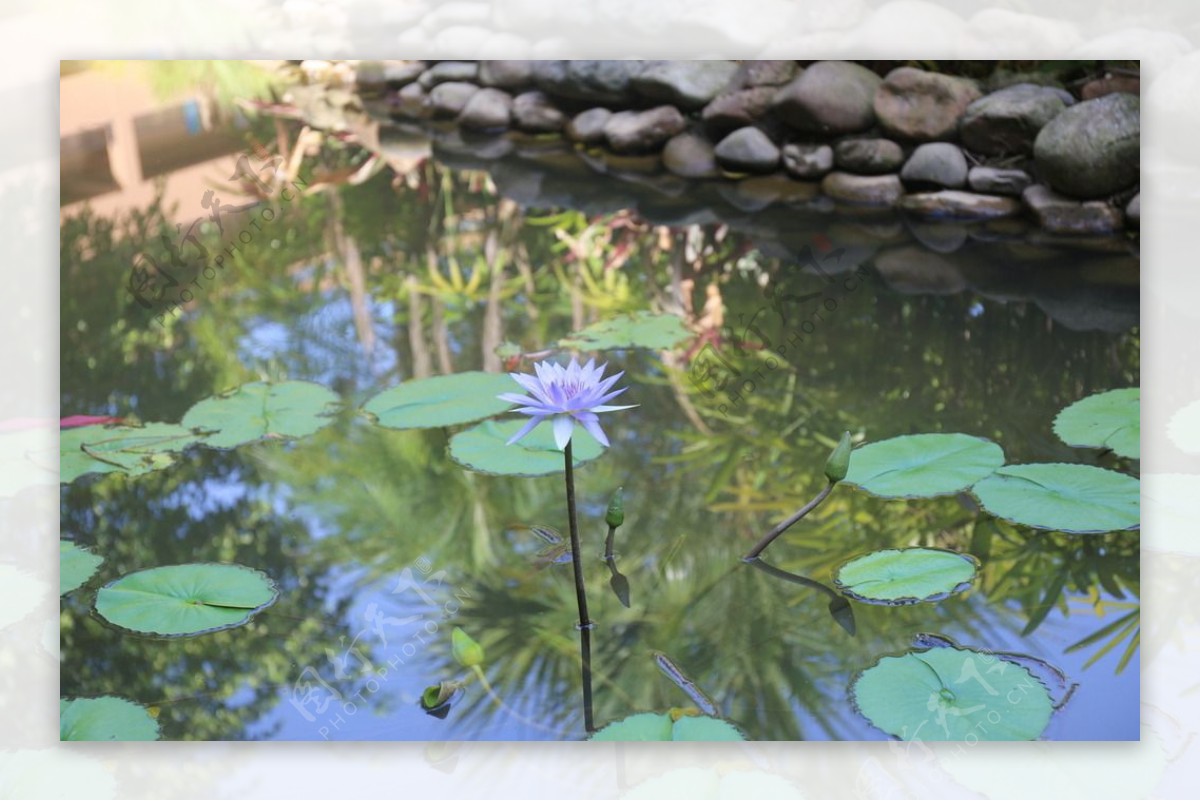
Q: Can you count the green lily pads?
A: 14